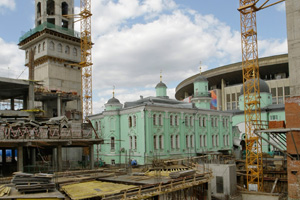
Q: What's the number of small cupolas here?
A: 3